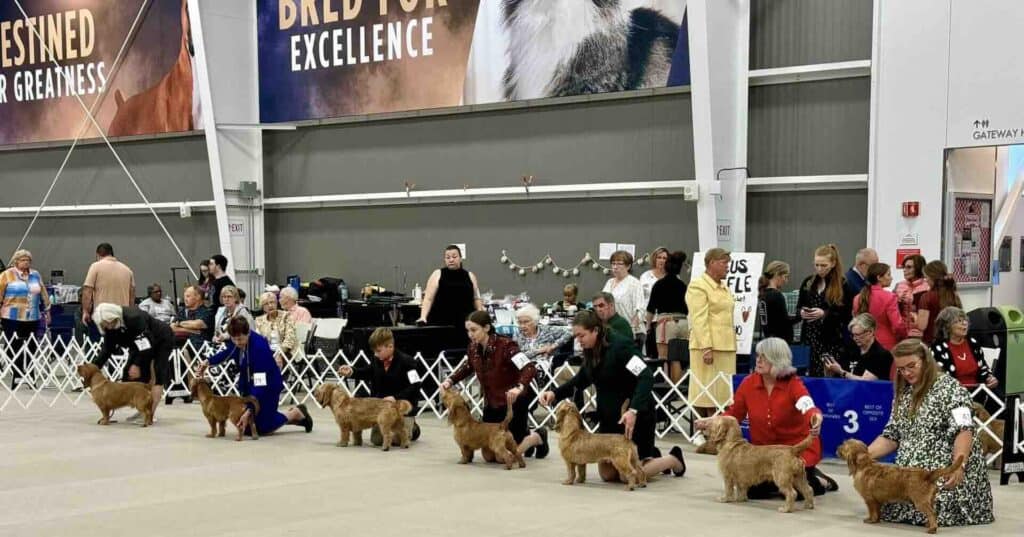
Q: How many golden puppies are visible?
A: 7